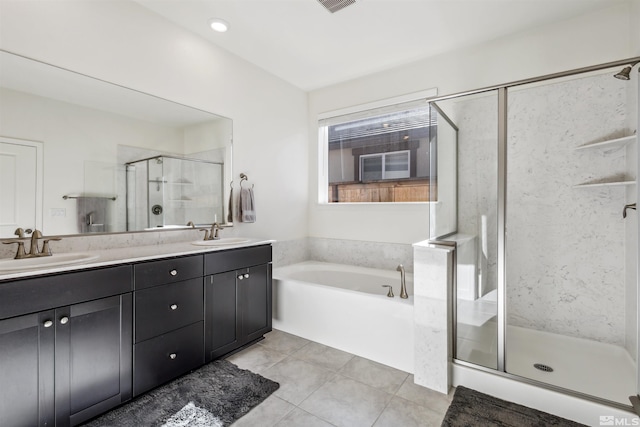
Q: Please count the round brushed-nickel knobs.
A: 7